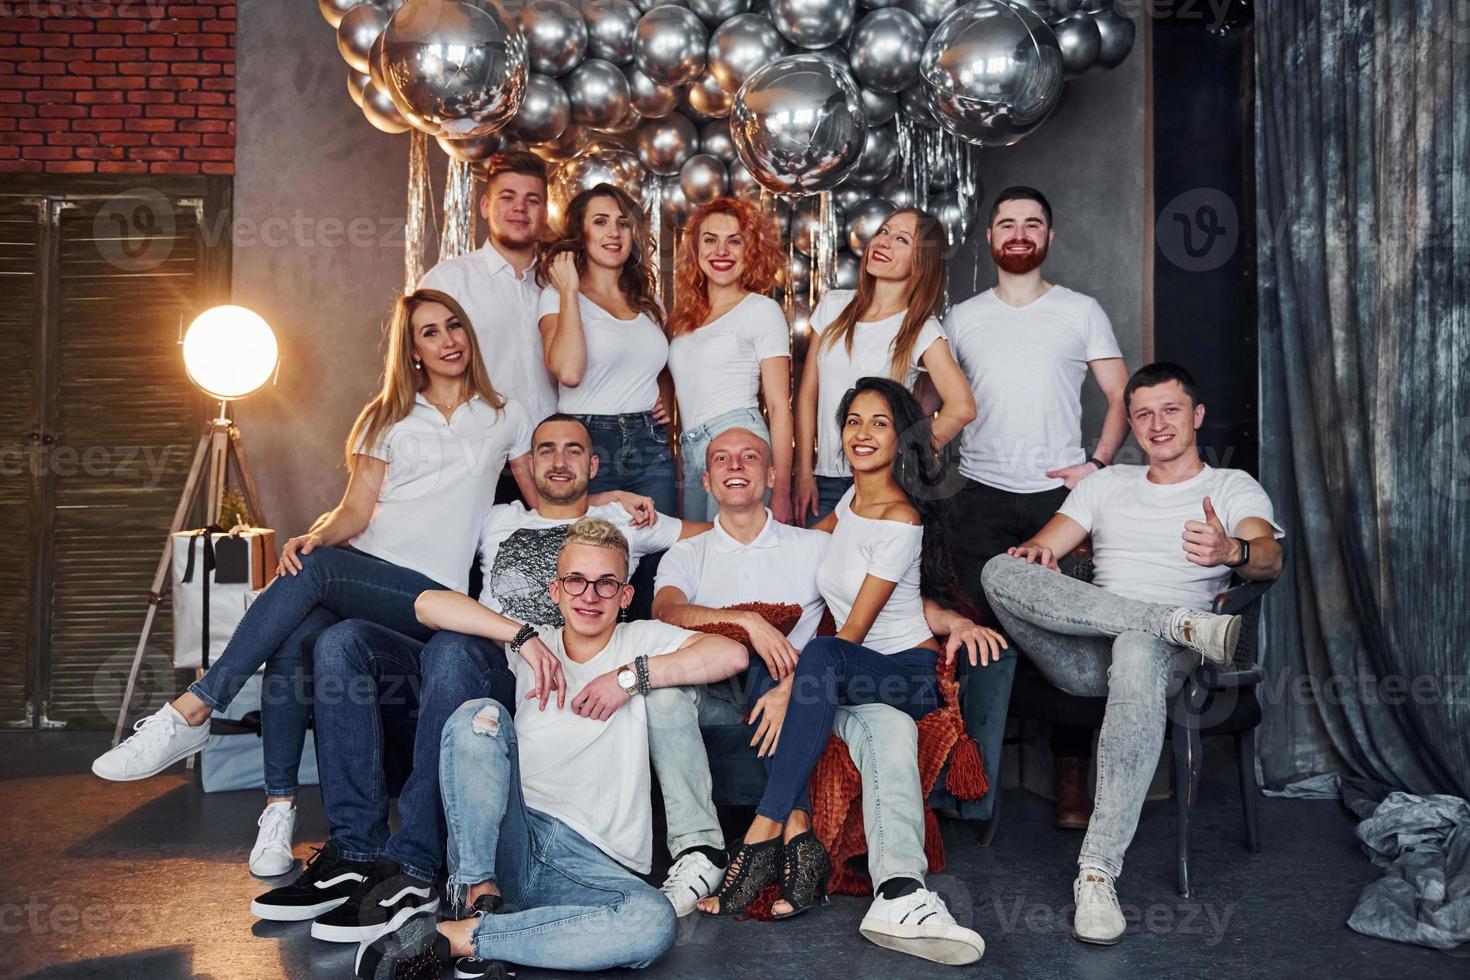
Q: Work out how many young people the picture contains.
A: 11